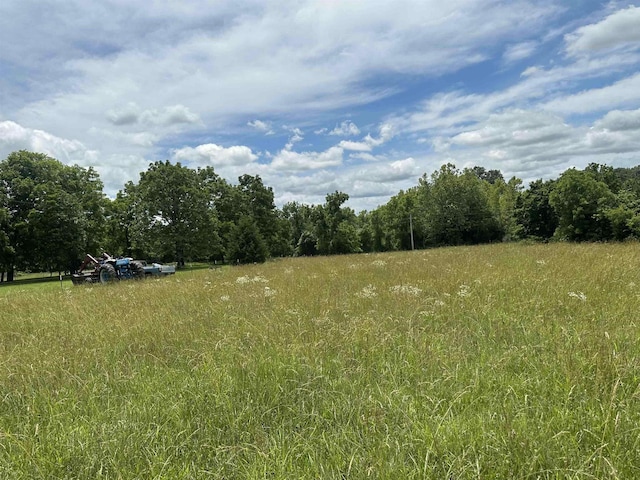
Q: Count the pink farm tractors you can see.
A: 0